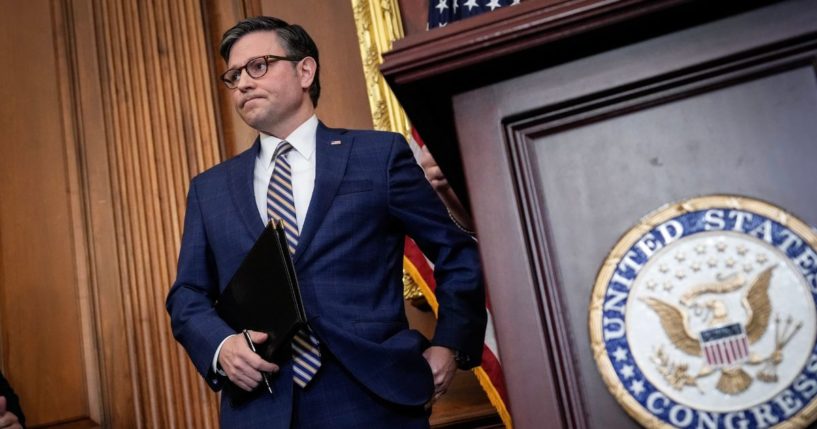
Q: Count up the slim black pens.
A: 1